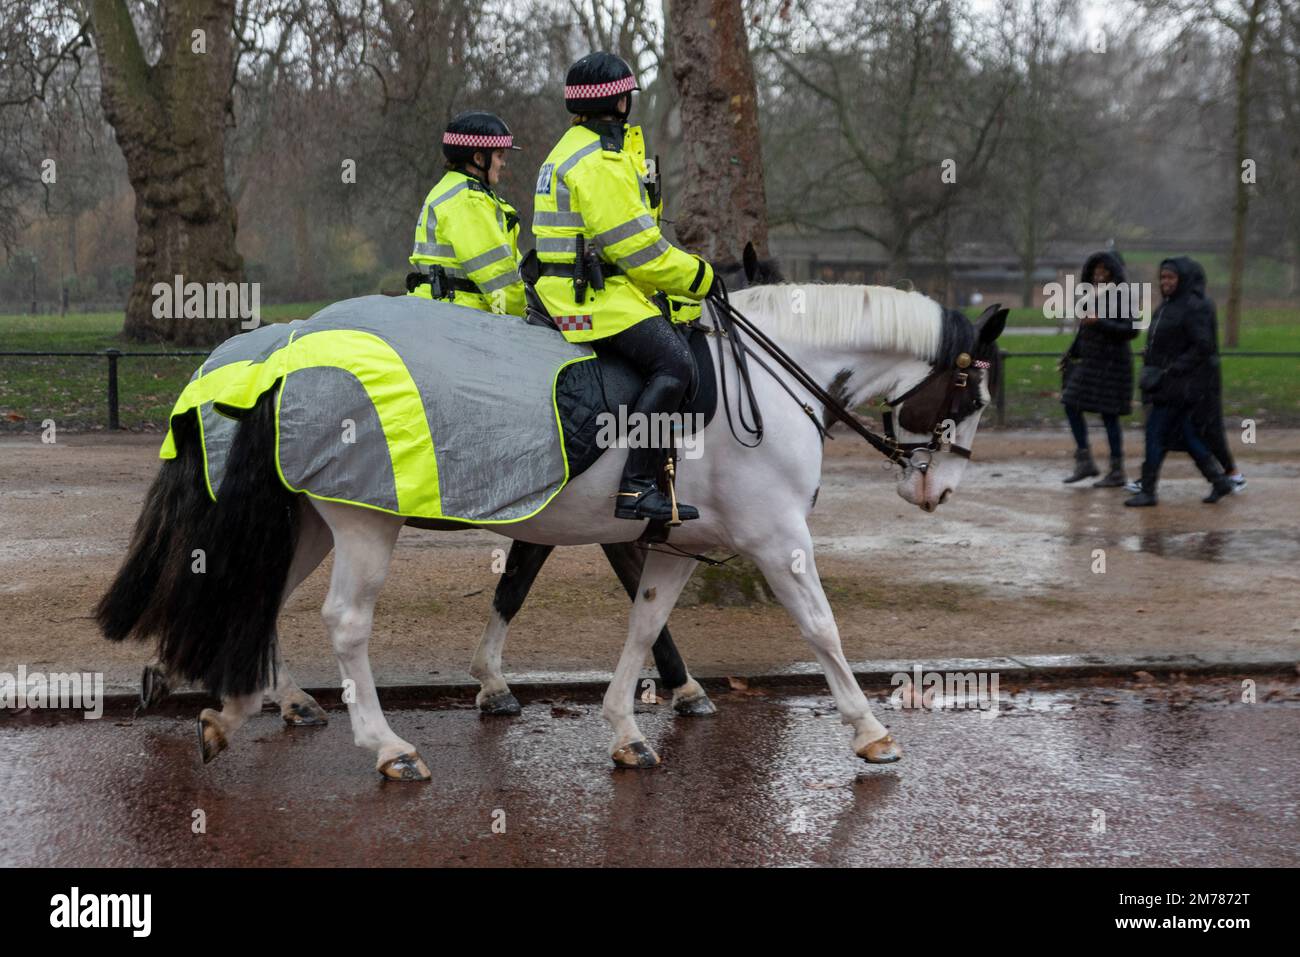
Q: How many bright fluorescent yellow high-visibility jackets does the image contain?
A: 2